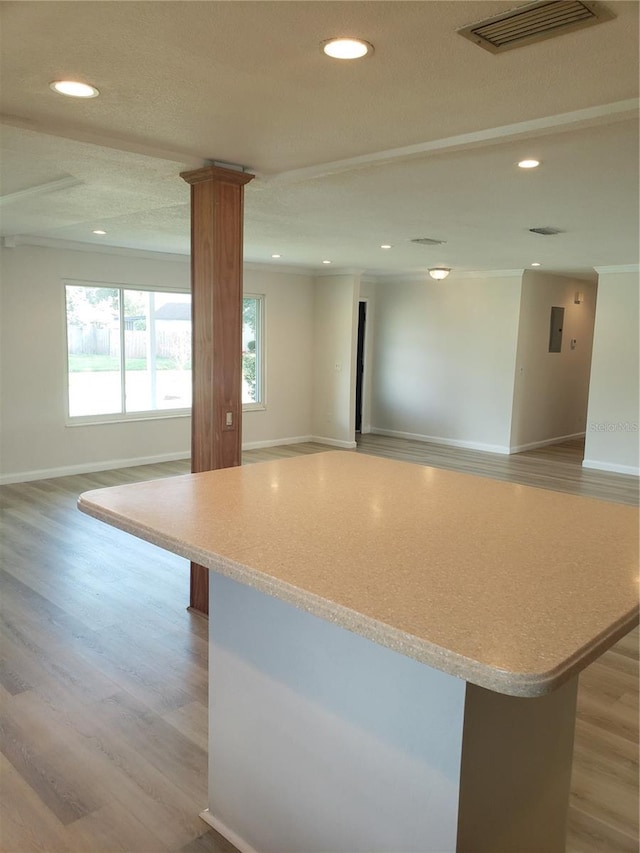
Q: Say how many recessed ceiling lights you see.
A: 8